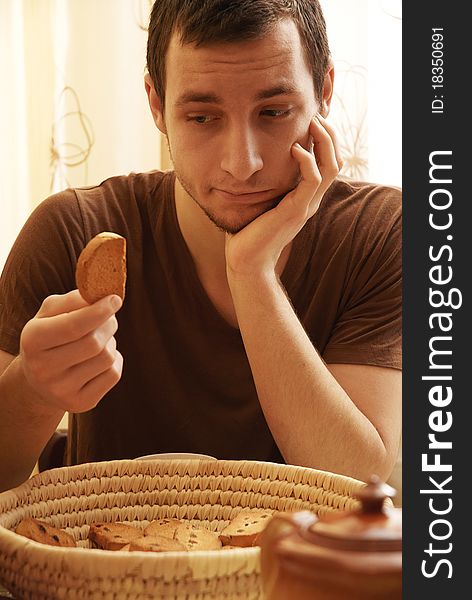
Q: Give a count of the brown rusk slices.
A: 7